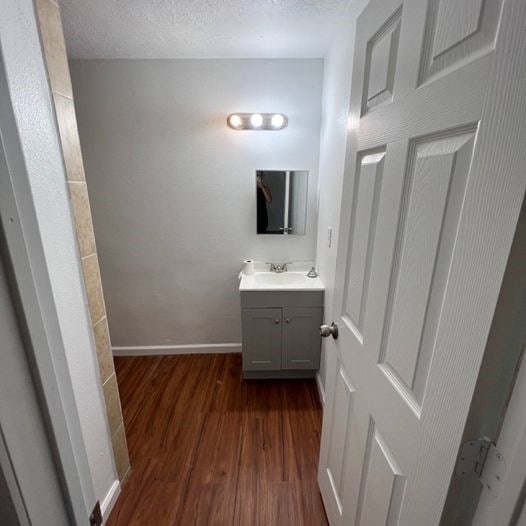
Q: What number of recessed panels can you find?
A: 8